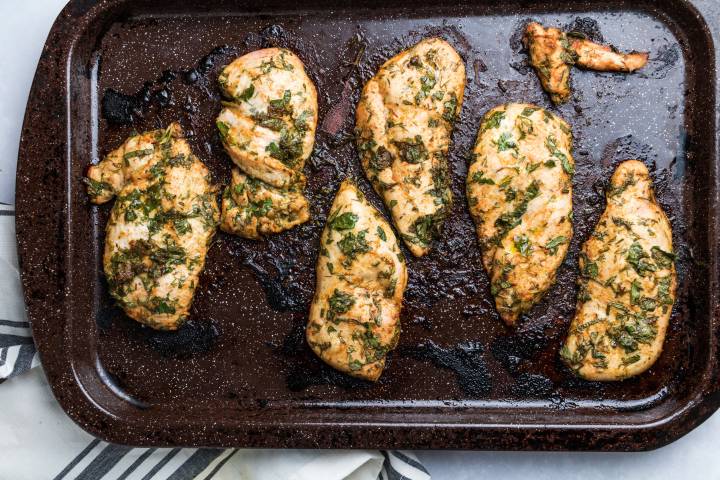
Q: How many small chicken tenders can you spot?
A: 2